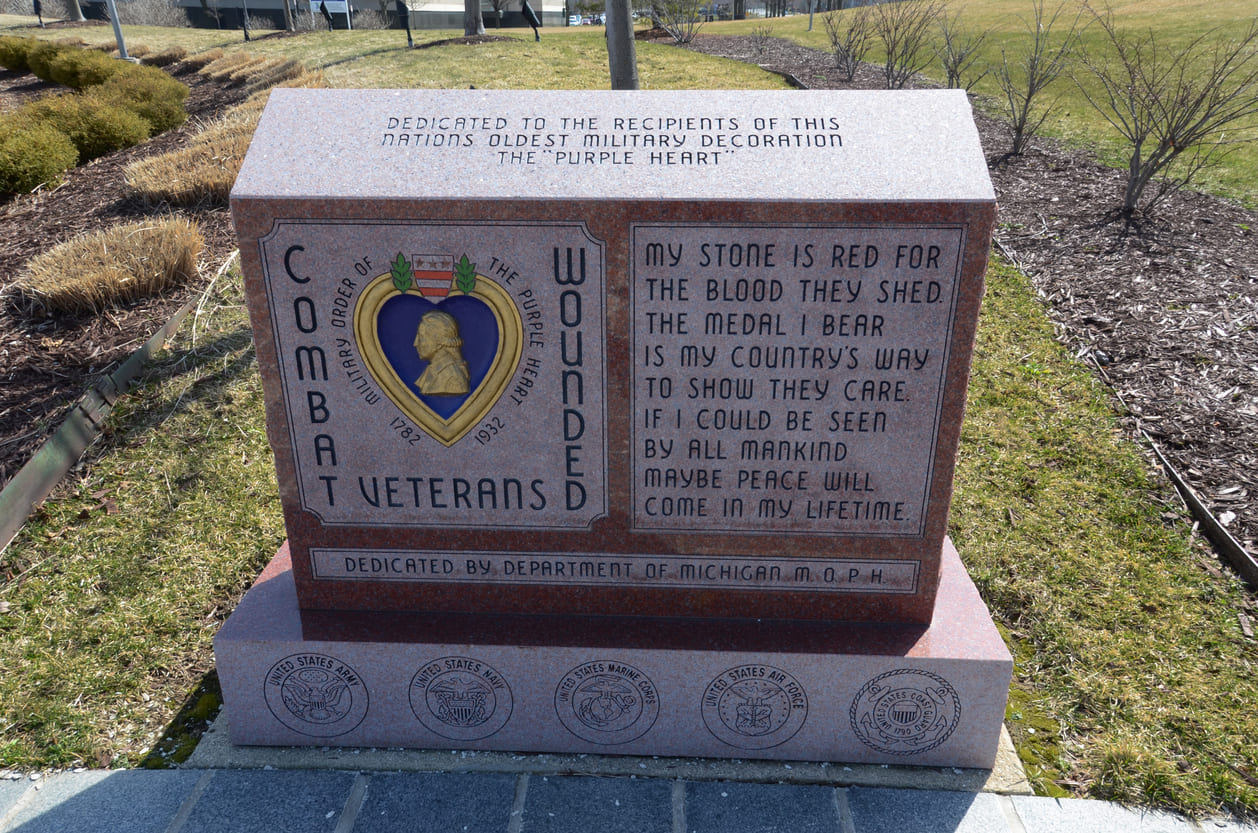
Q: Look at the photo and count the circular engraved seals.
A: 5